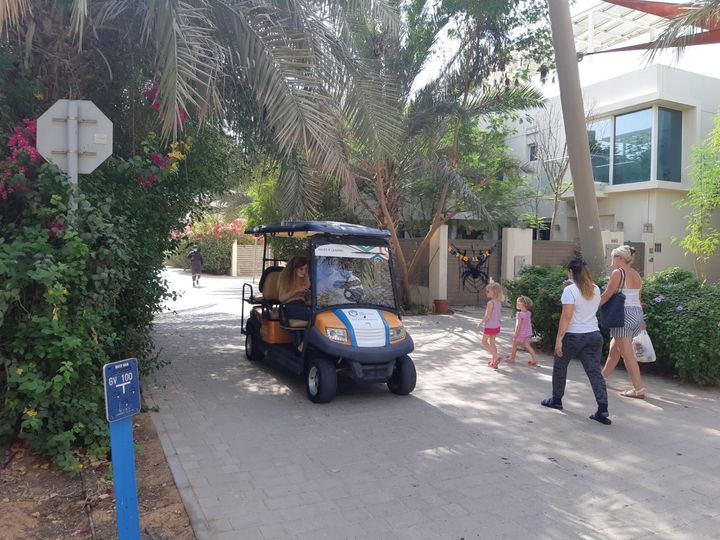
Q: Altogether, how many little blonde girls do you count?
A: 2